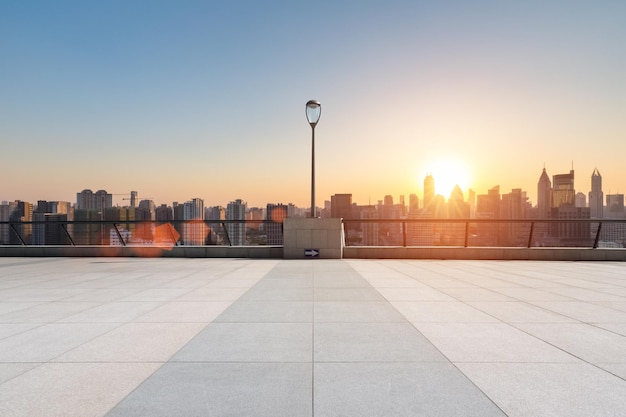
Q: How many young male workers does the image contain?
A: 0